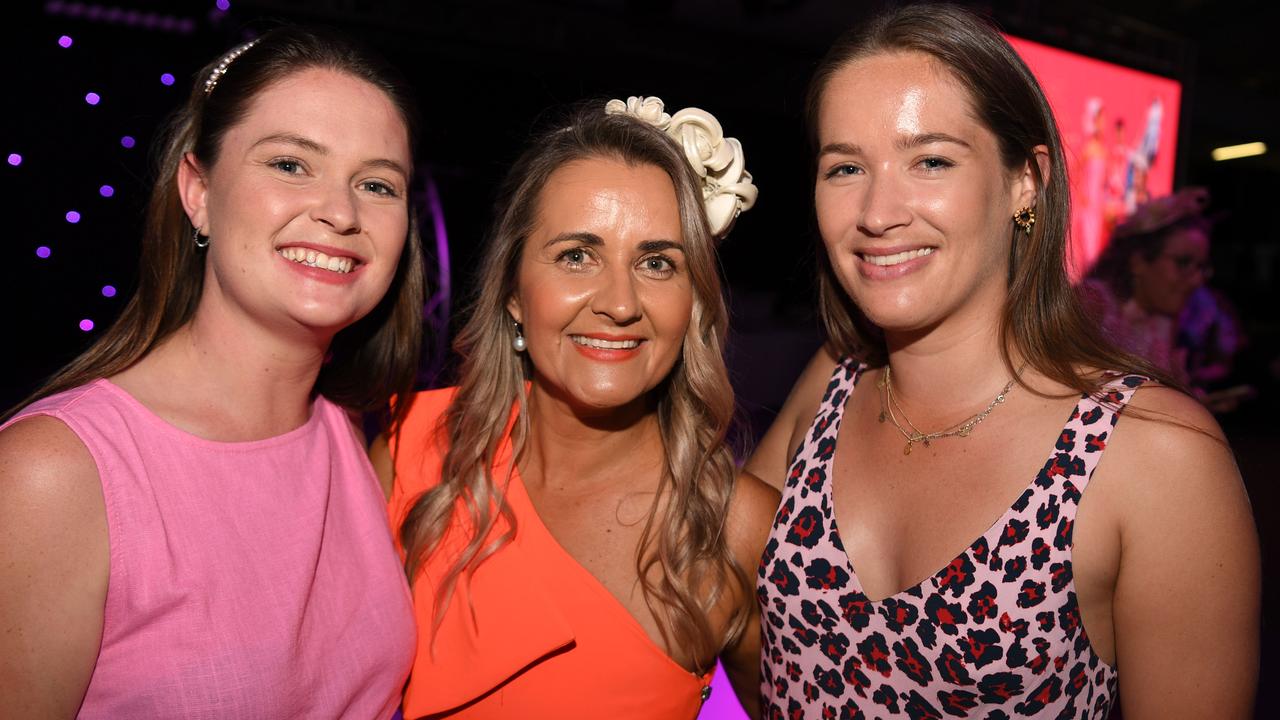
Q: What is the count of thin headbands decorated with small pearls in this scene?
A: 1